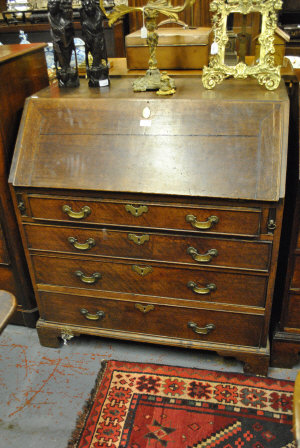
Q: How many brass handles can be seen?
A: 8